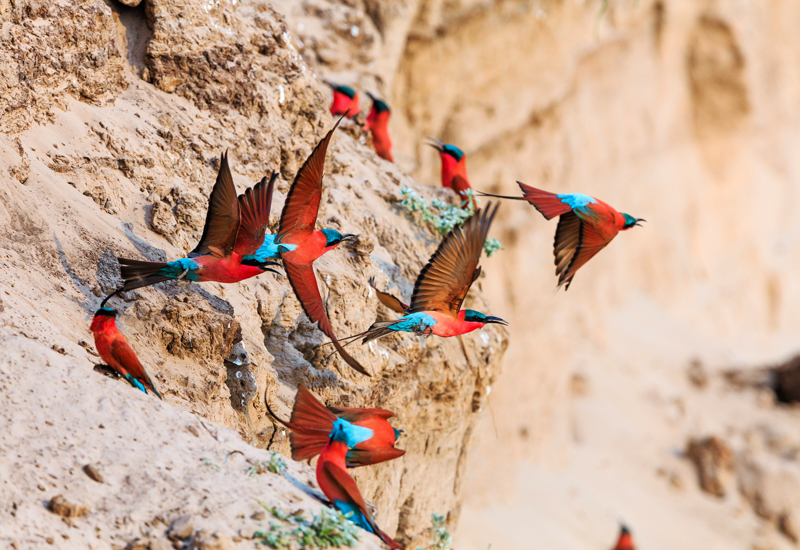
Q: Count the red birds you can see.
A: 11